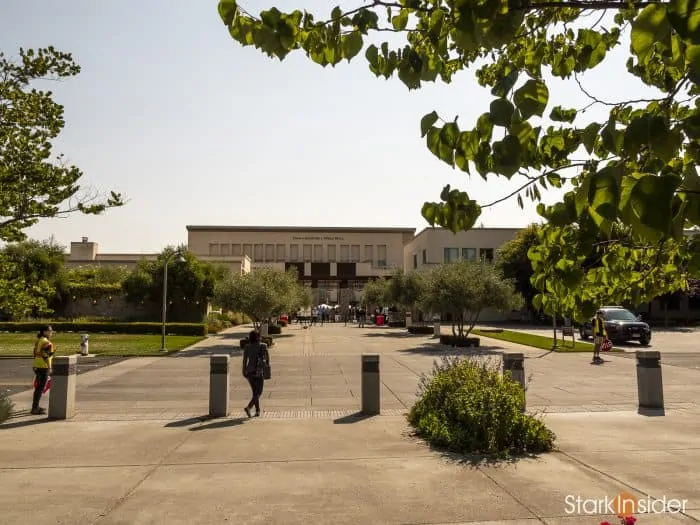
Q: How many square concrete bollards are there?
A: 5